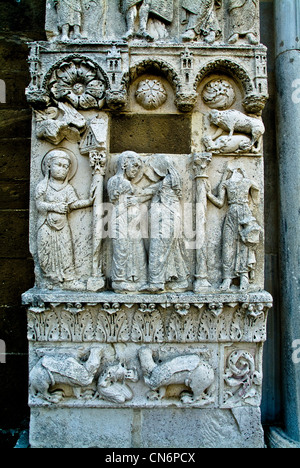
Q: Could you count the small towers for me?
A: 4